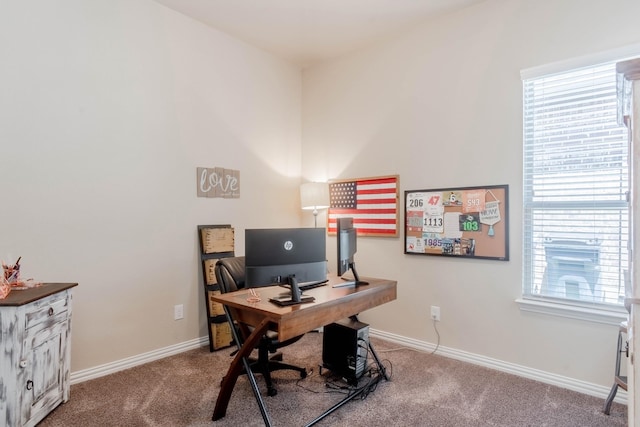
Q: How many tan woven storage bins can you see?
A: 4